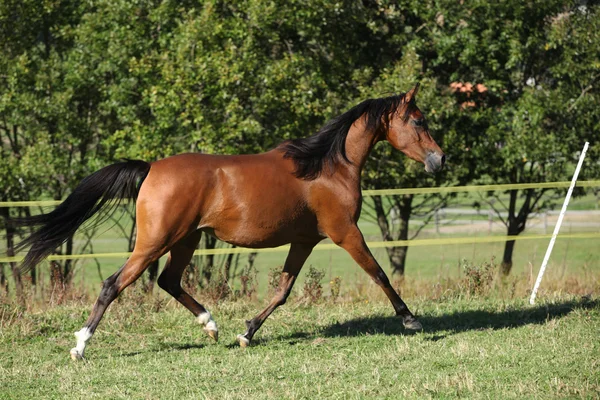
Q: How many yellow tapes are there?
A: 2